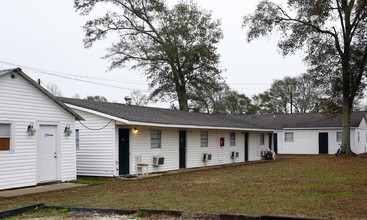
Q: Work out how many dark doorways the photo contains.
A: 6